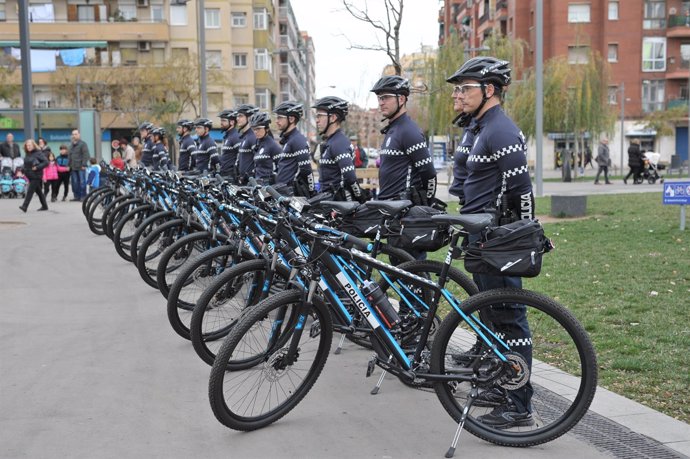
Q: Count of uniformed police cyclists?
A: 13